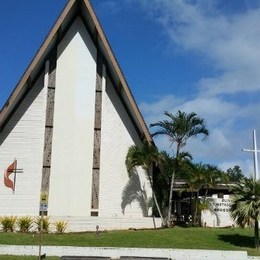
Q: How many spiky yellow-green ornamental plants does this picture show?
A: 4